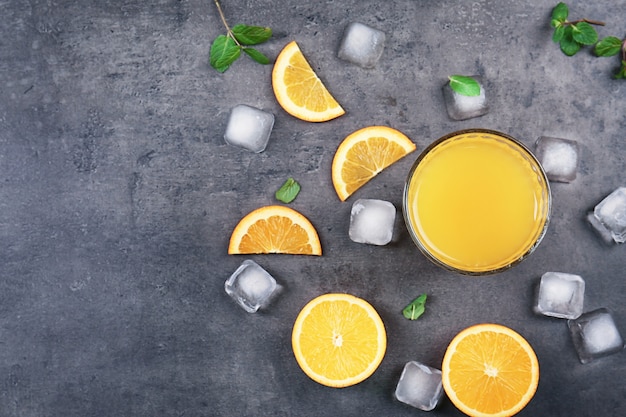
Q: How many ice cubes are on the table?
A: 10